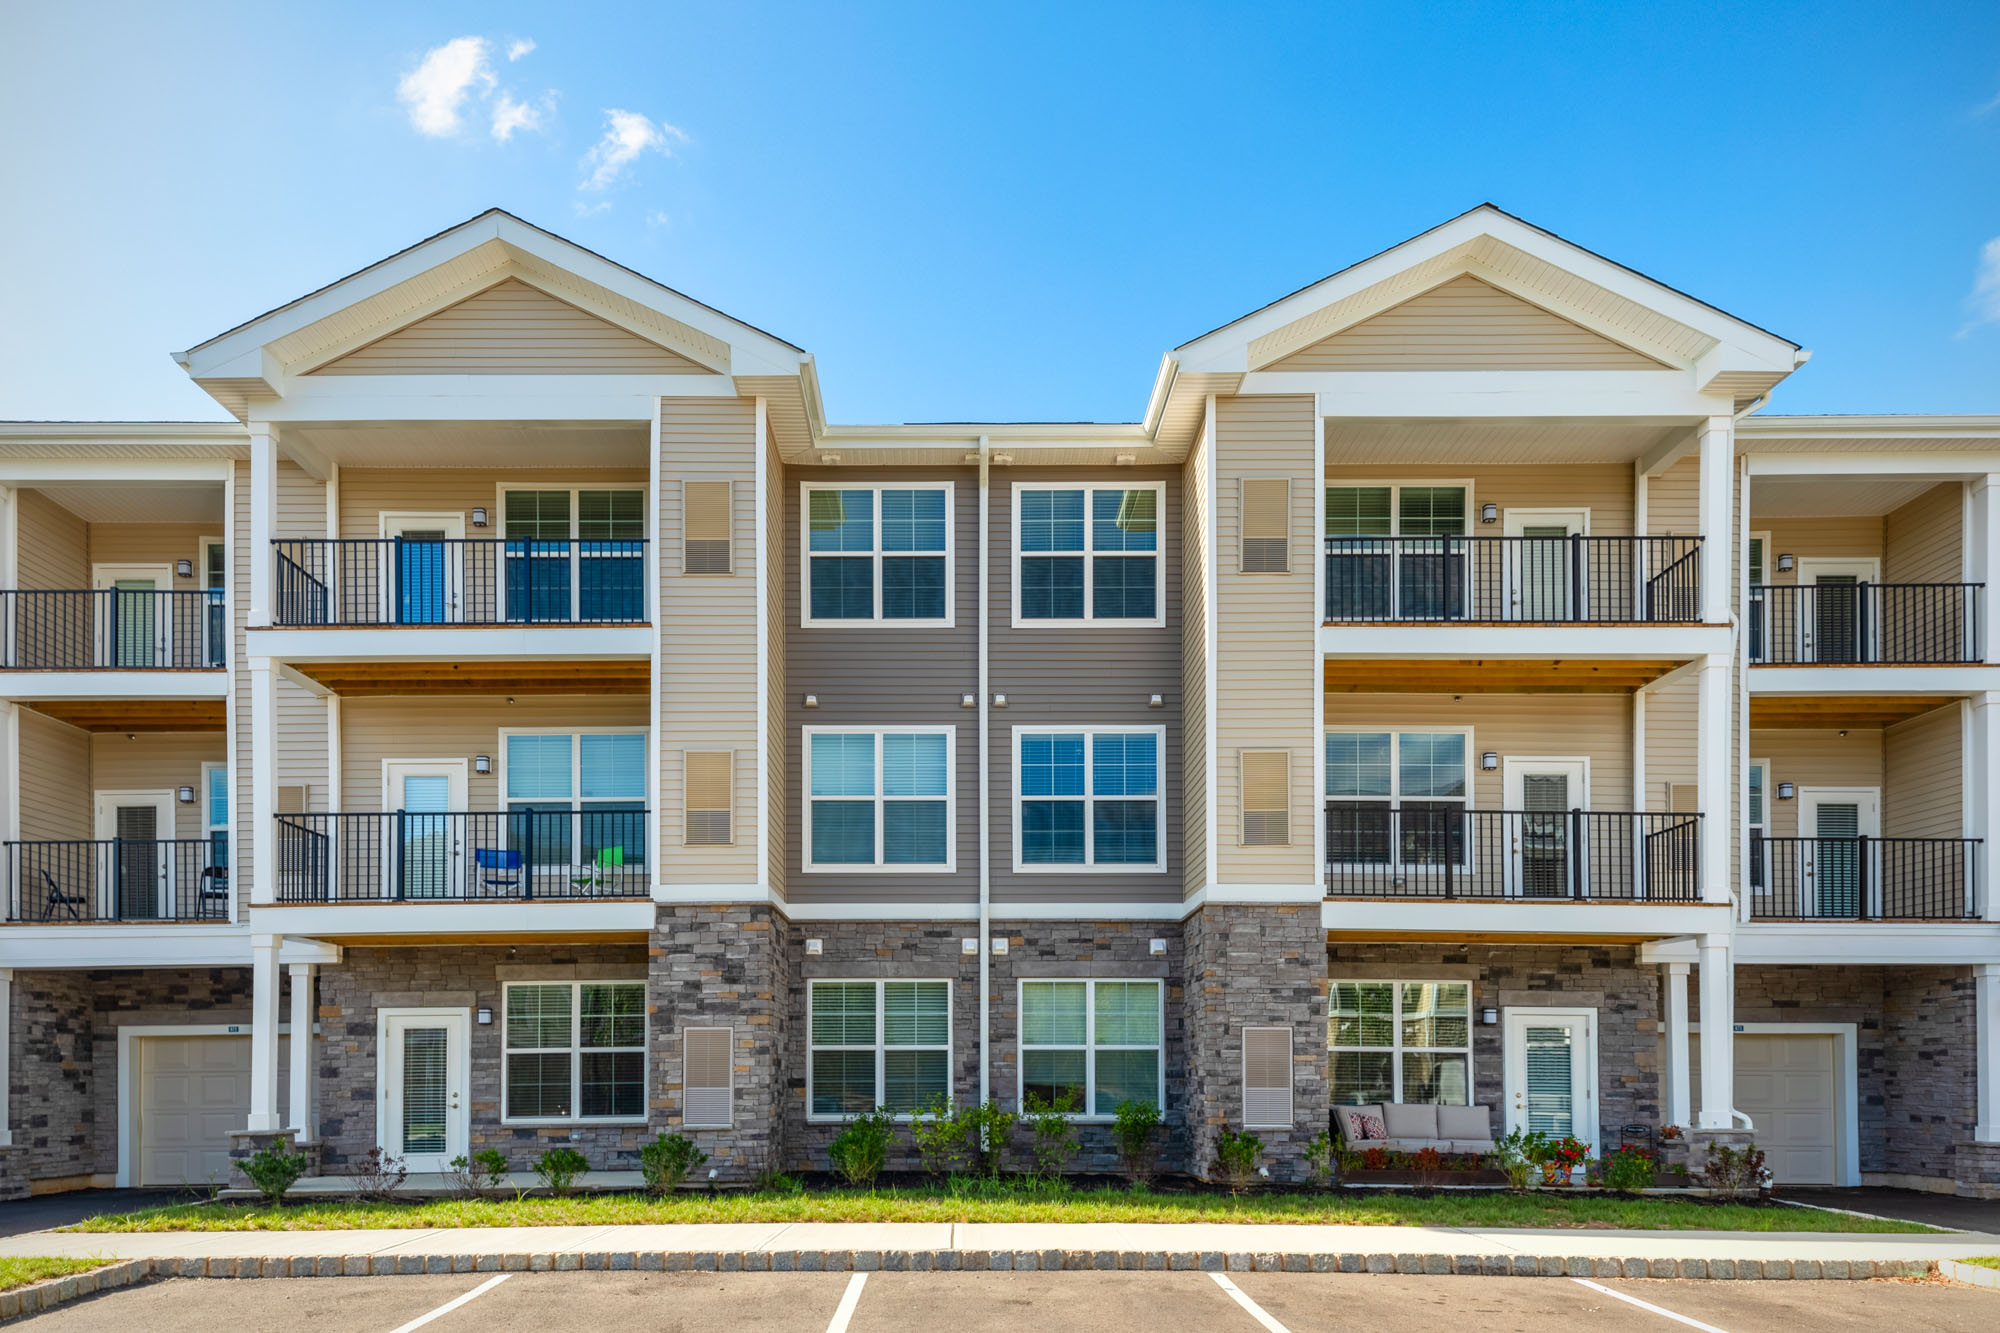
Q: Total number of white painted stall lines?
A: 4